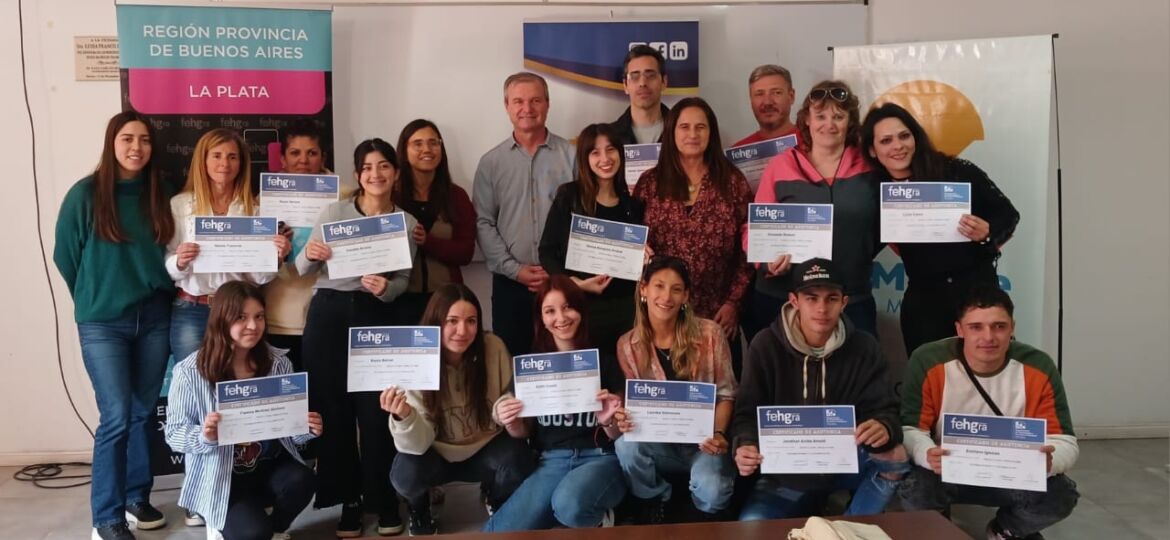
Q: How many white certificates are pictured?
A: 14